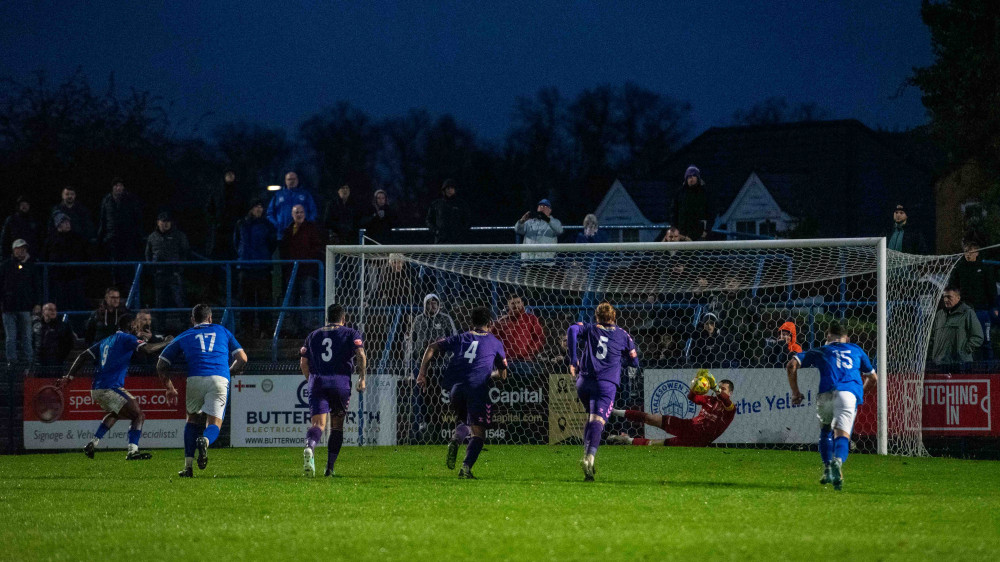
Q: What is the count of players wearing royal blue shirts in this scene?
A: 3